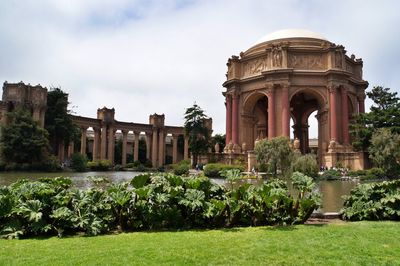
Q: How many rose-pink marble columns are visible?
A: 7